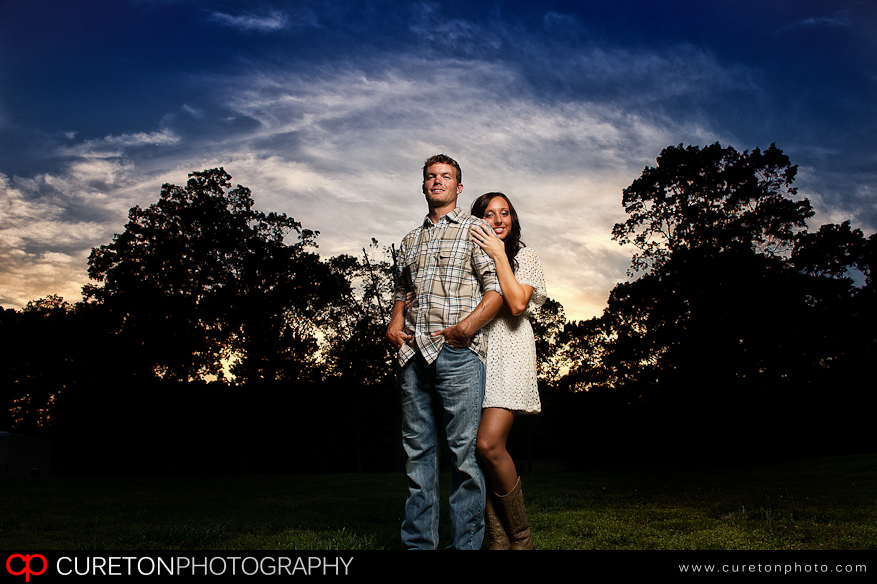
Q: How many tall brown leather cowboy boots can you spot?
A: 2